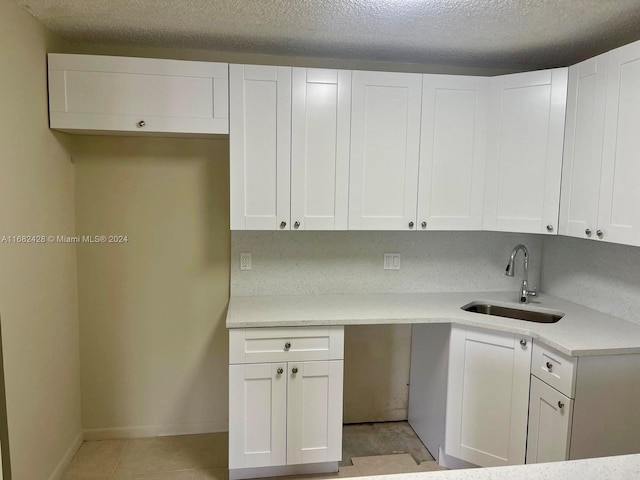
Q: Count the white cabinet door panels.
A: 12